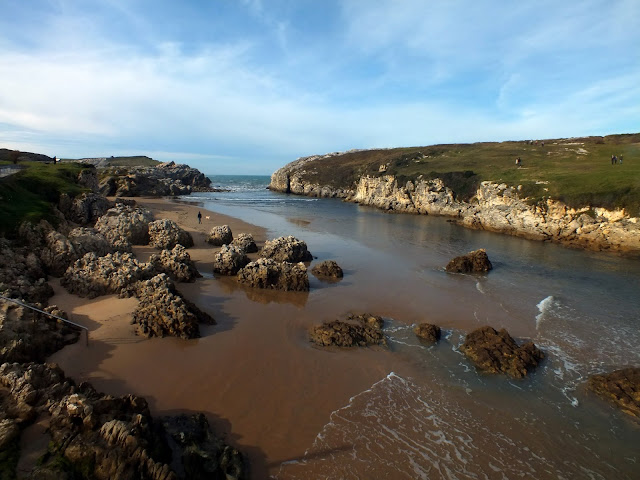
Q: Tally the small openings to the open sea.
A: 1